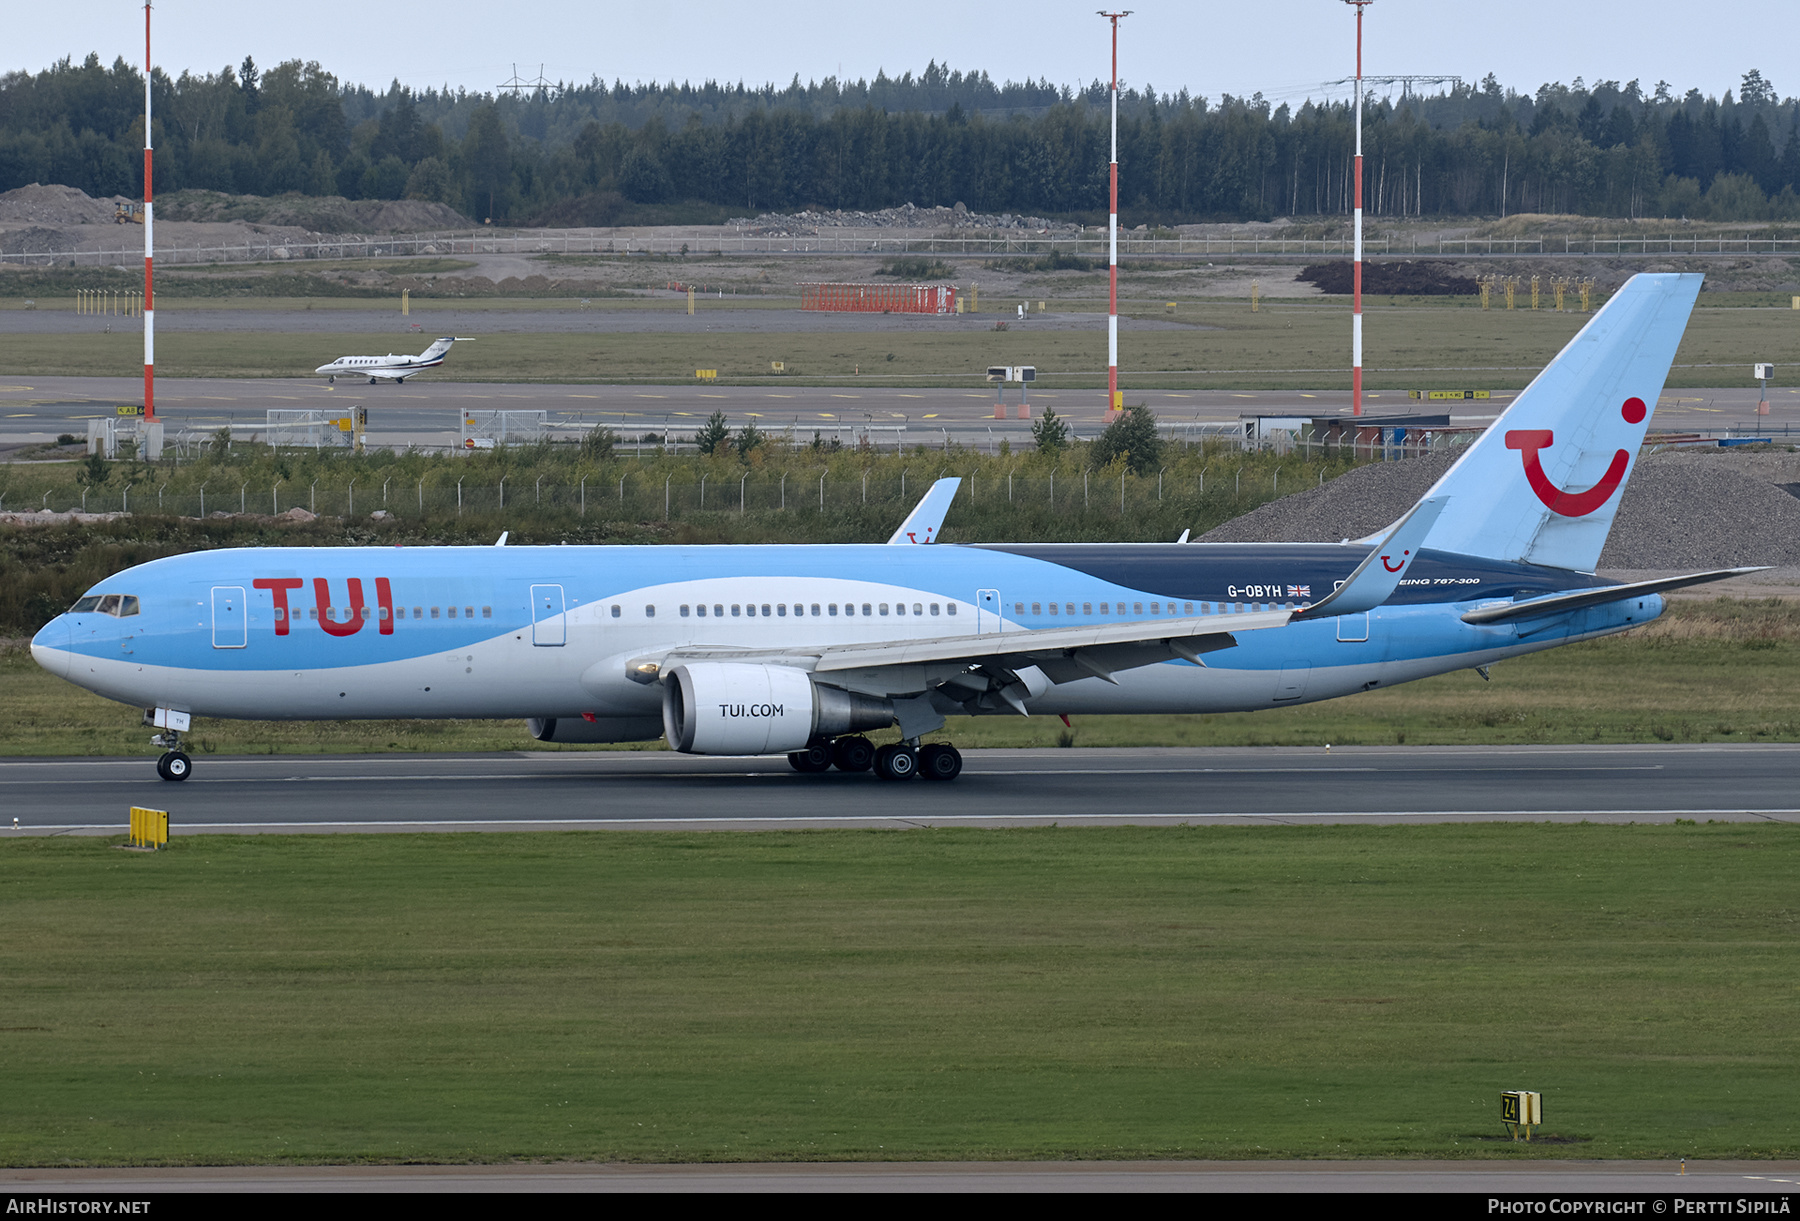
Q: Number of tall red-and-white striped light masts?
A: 3